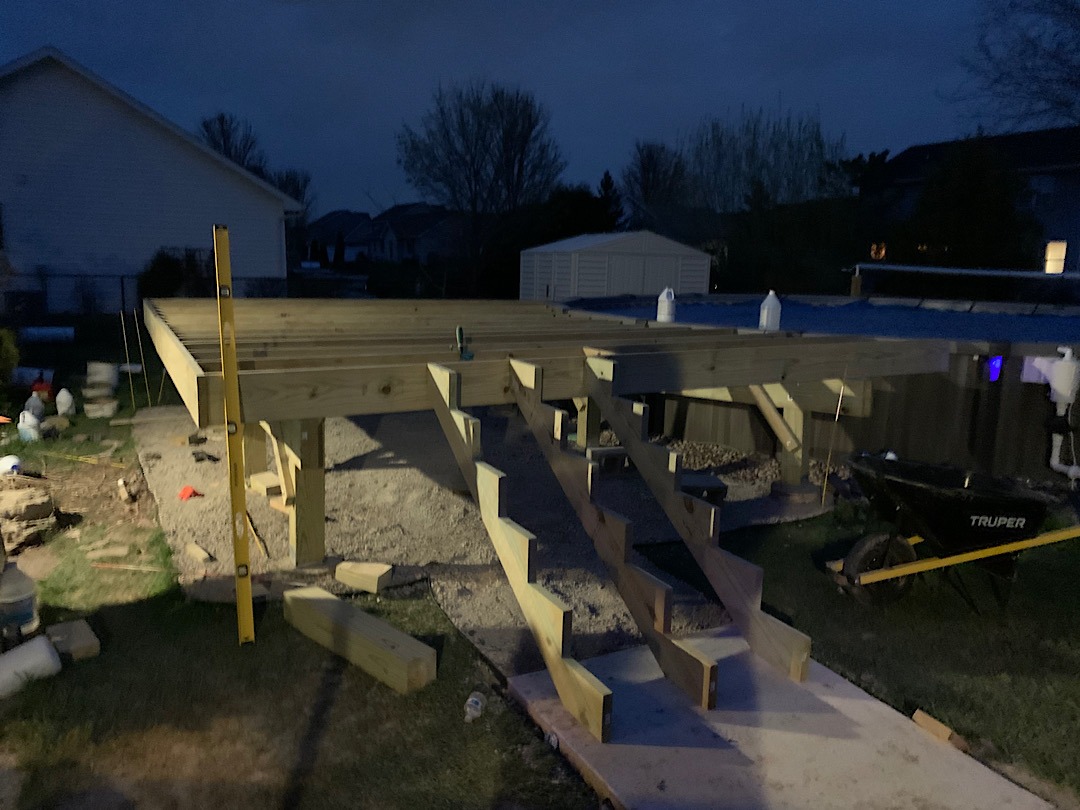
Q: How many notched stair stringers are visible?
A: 3